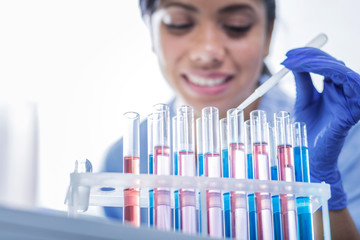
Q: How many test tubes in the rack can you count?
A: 14